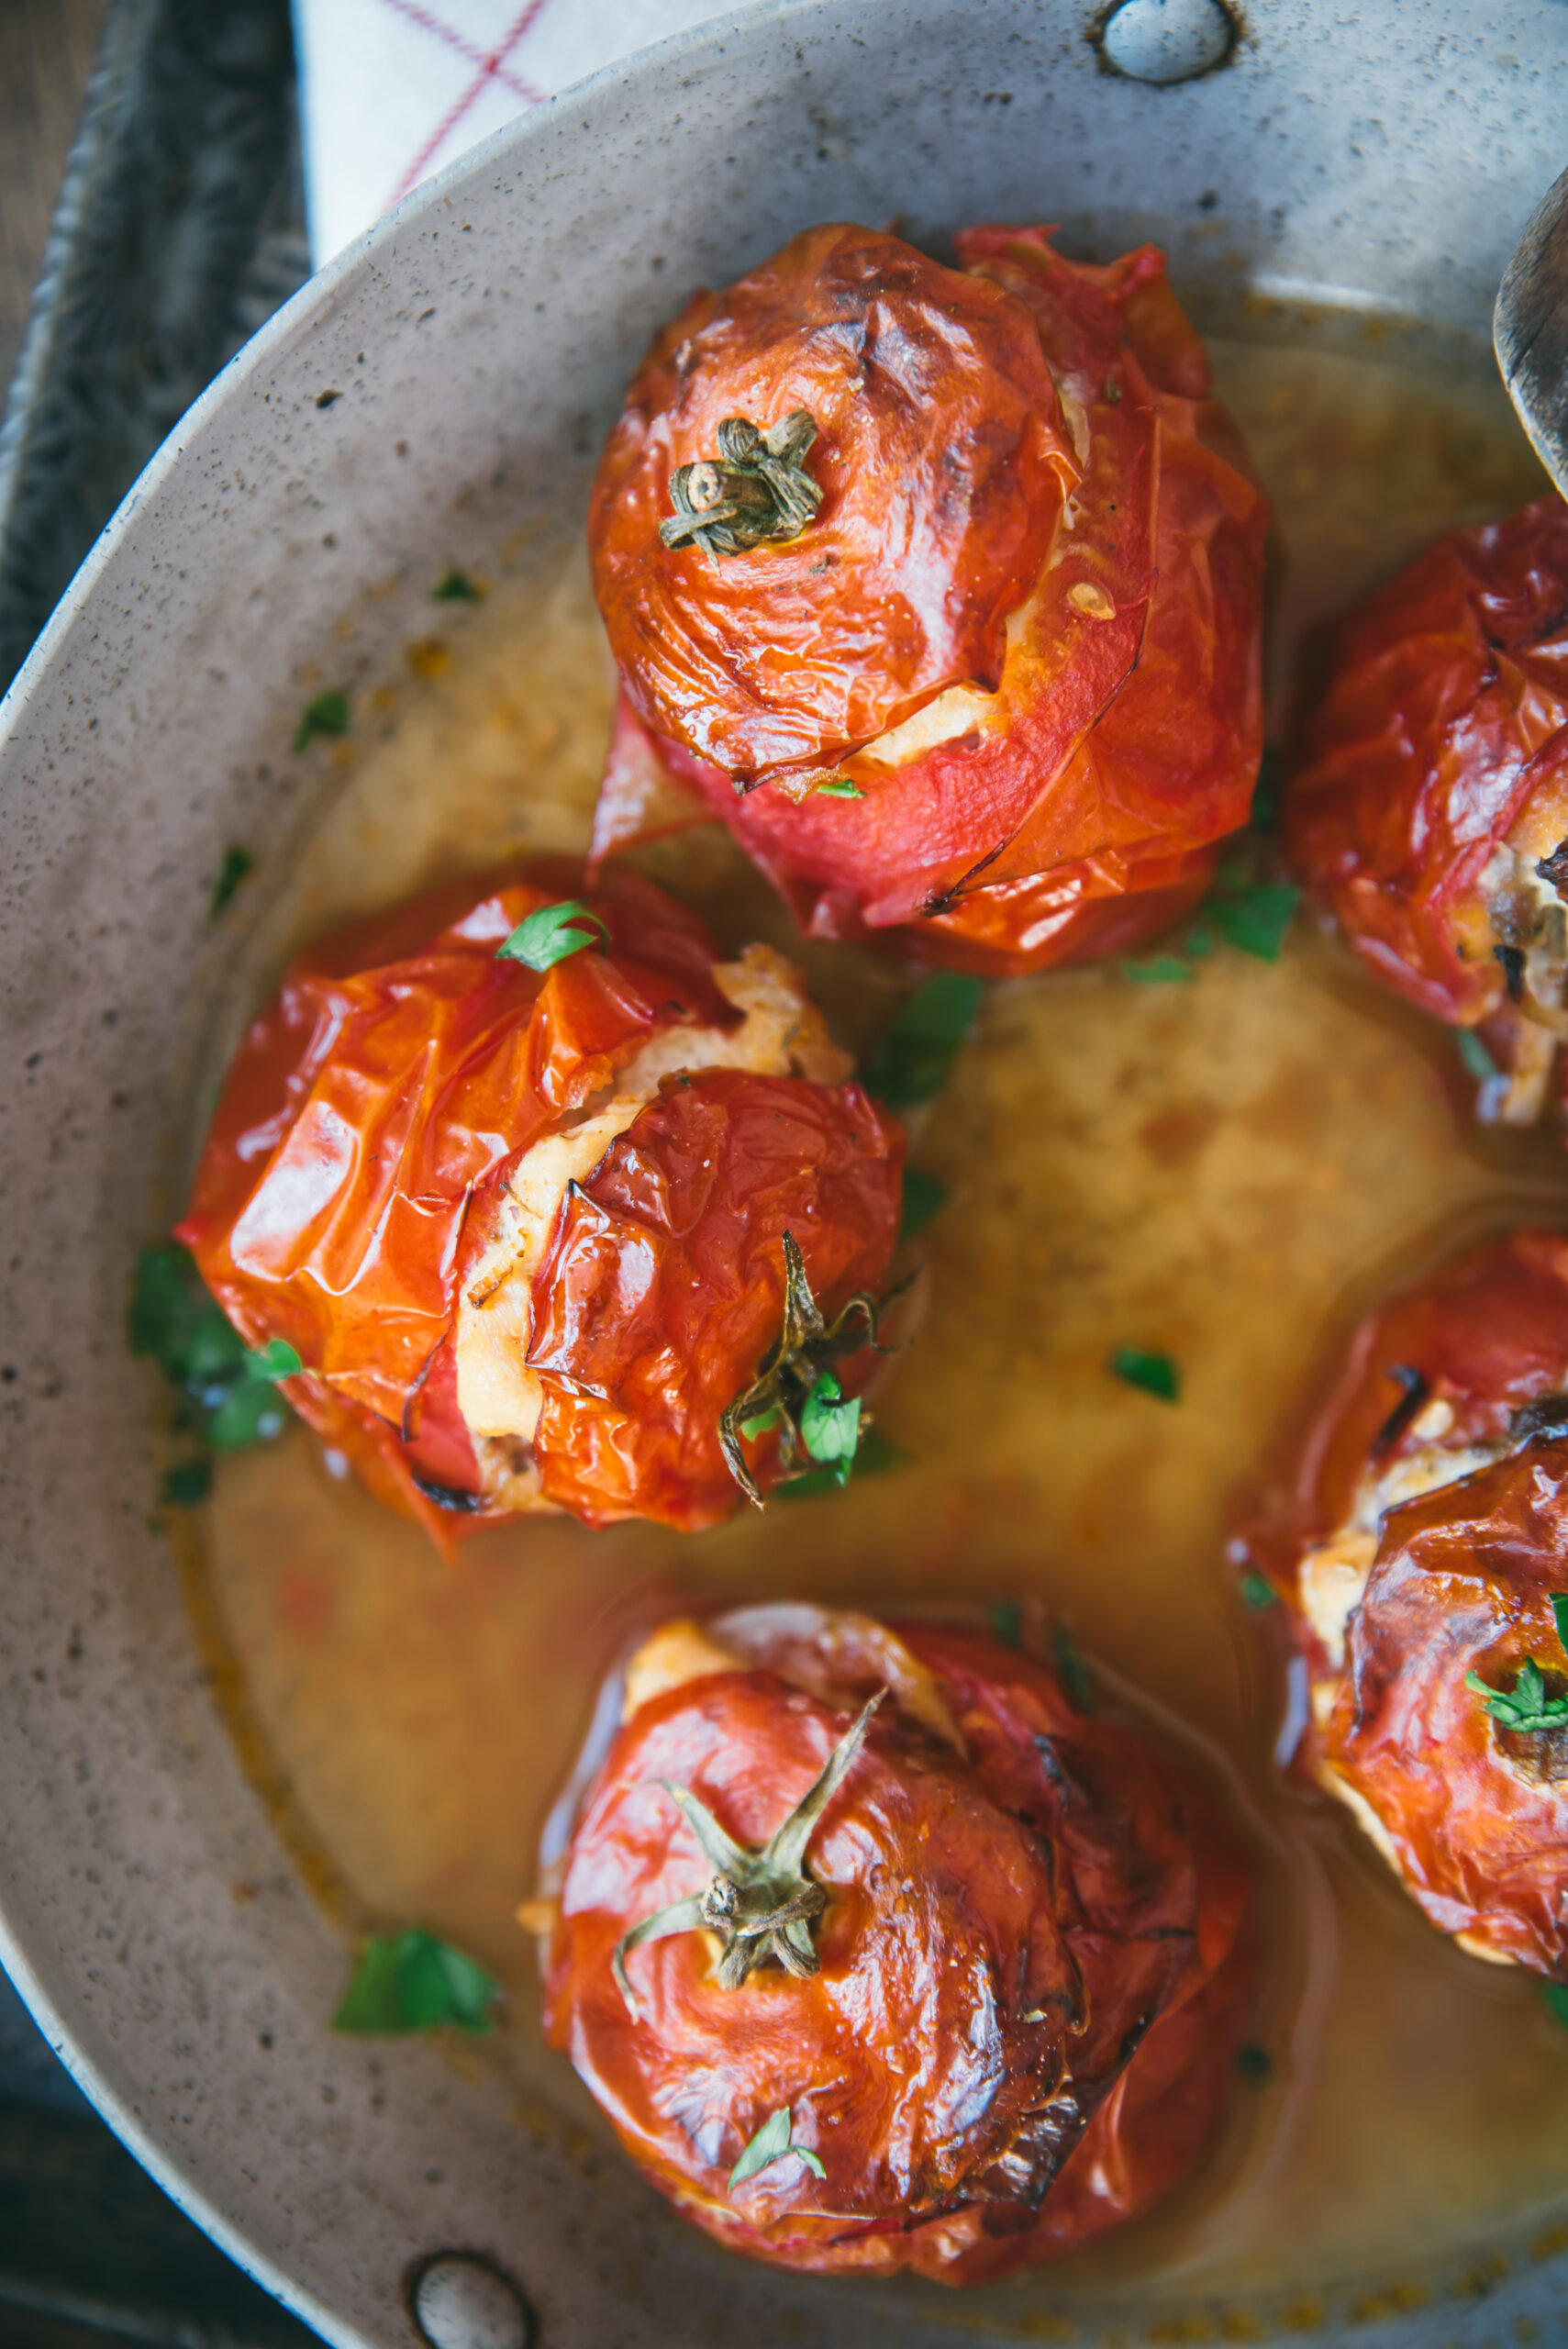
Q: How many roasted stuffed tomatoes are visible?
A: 5